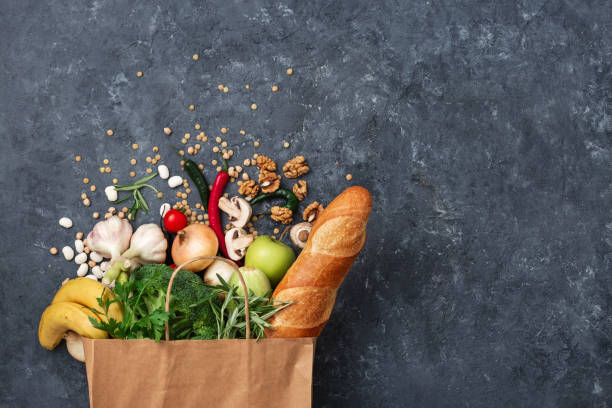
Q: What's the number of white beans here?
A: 13